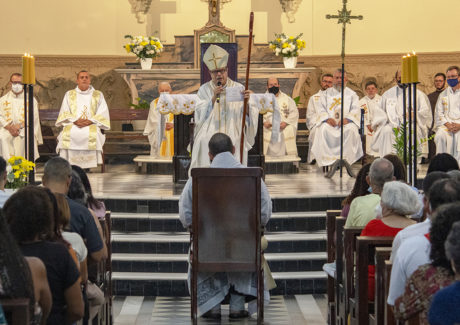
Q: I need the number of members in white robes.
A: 11